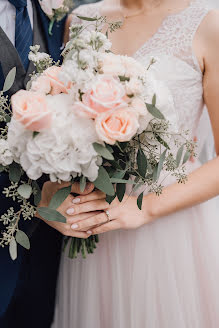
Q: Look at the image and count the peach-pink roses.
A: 4